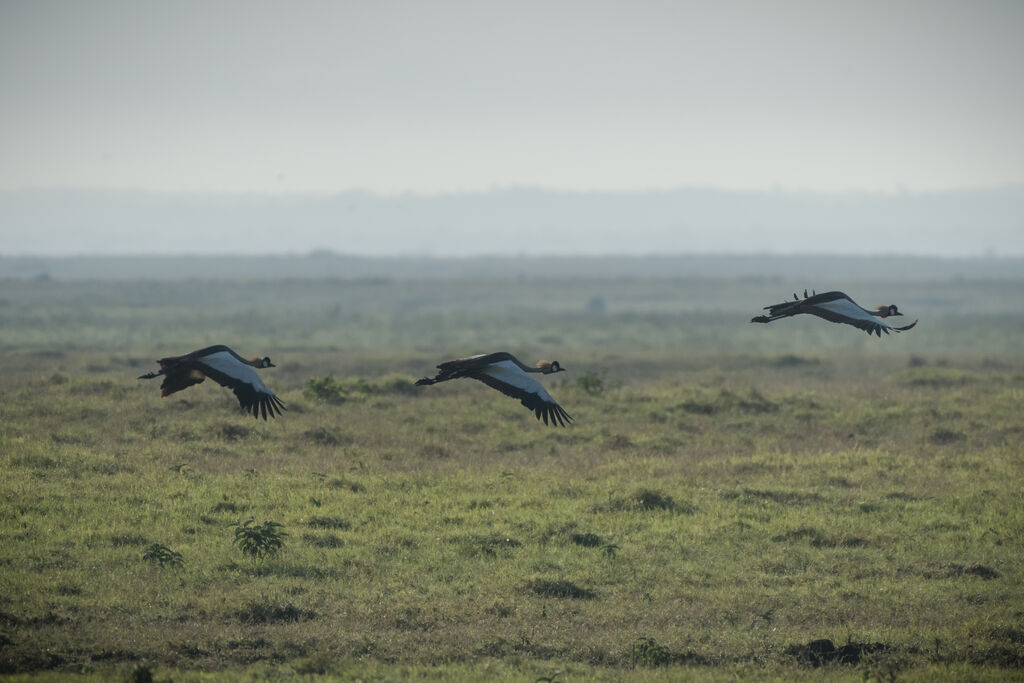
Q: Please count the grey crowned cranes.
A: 3